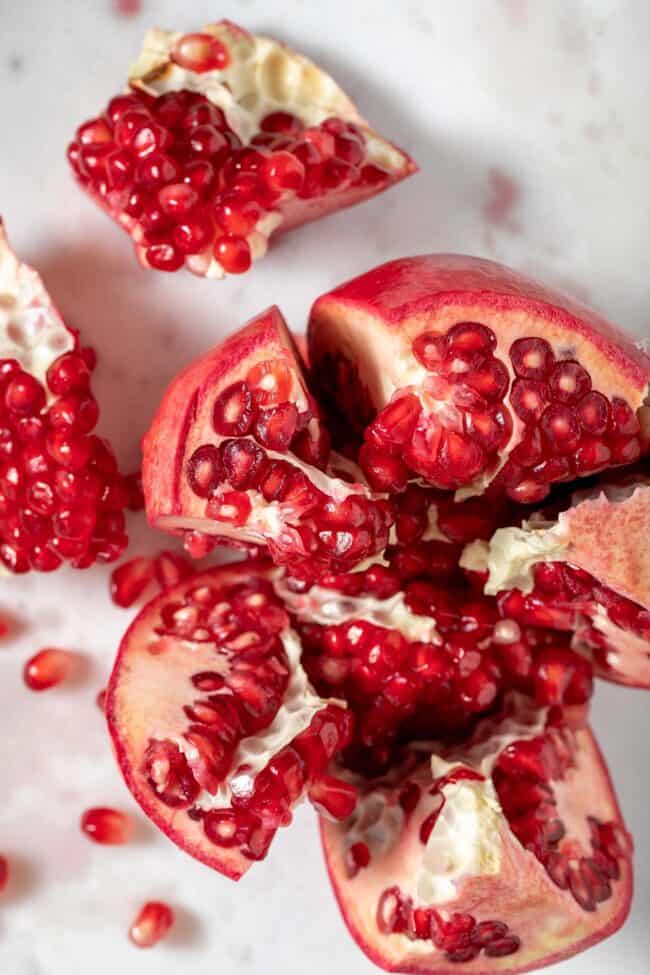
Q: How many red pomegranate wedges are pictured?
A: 7